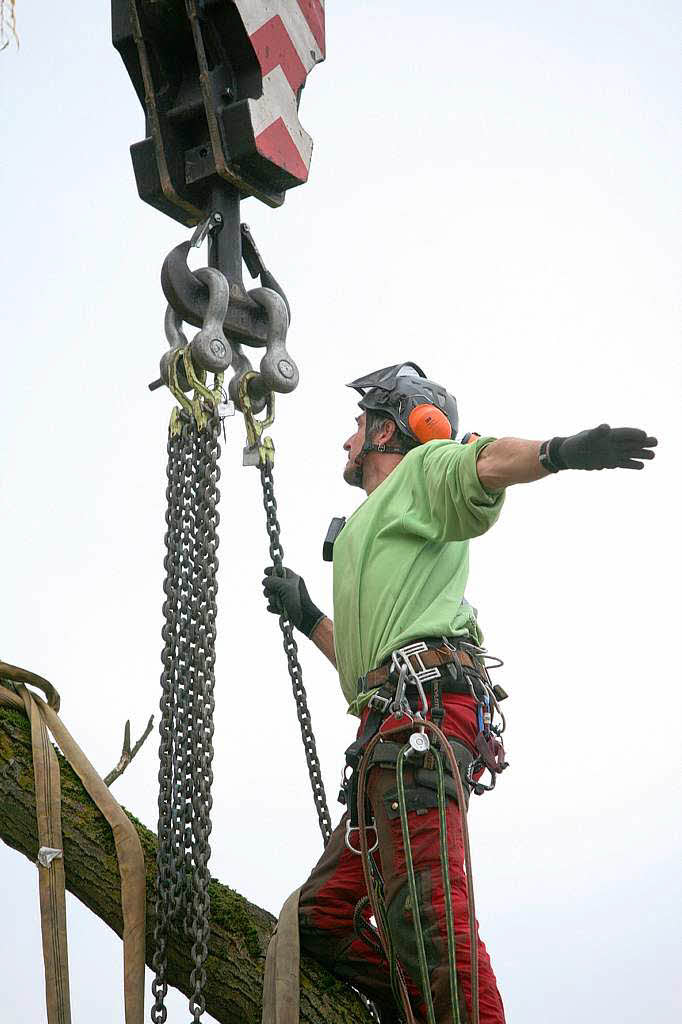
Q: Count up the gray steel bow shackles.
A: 2